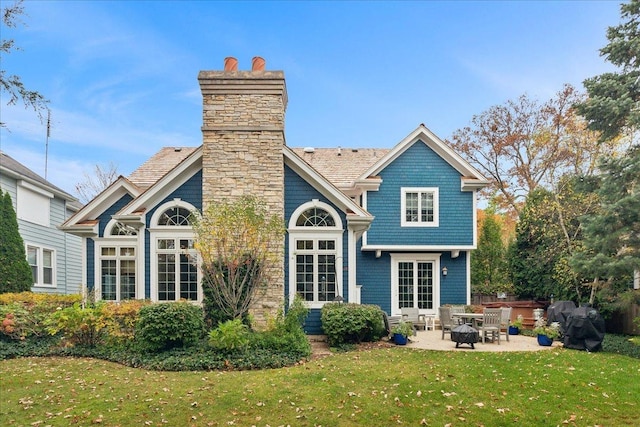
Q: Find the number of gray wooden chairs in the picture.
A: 6